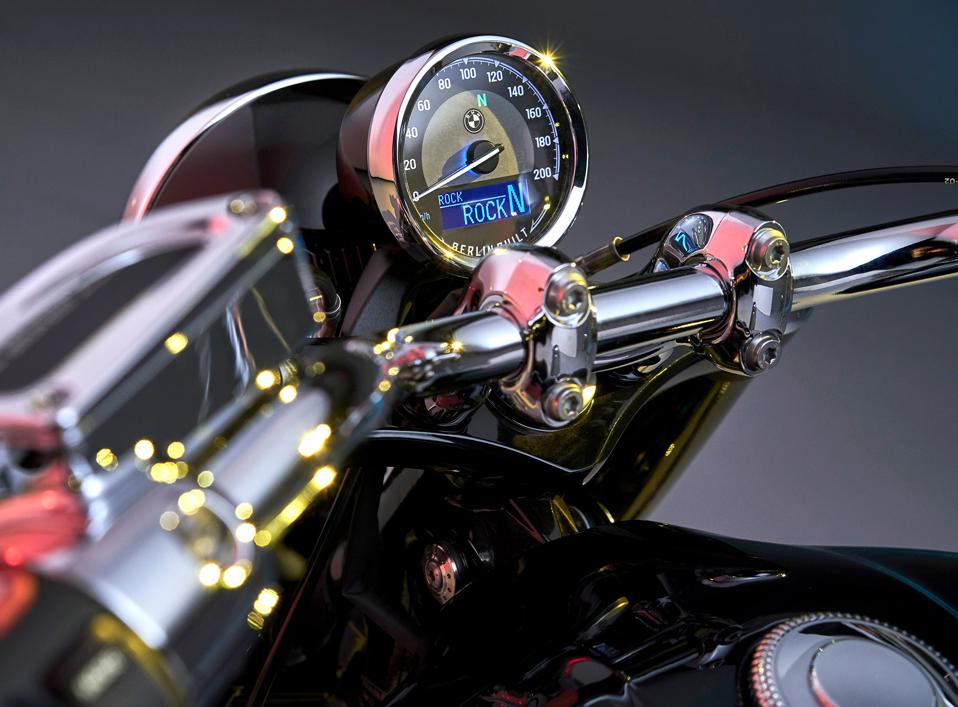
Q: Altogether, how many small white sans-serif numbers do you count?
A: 11